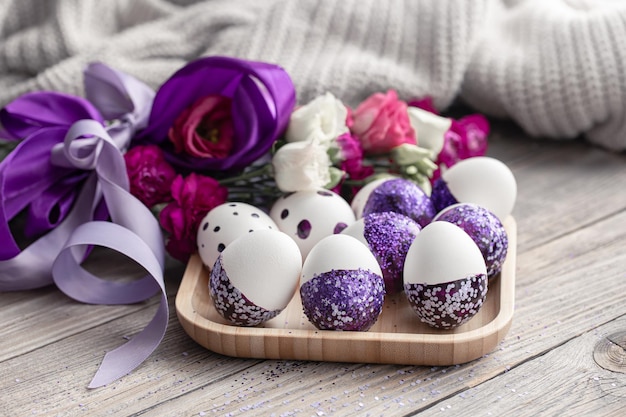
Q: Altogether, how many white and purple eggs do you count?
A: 9